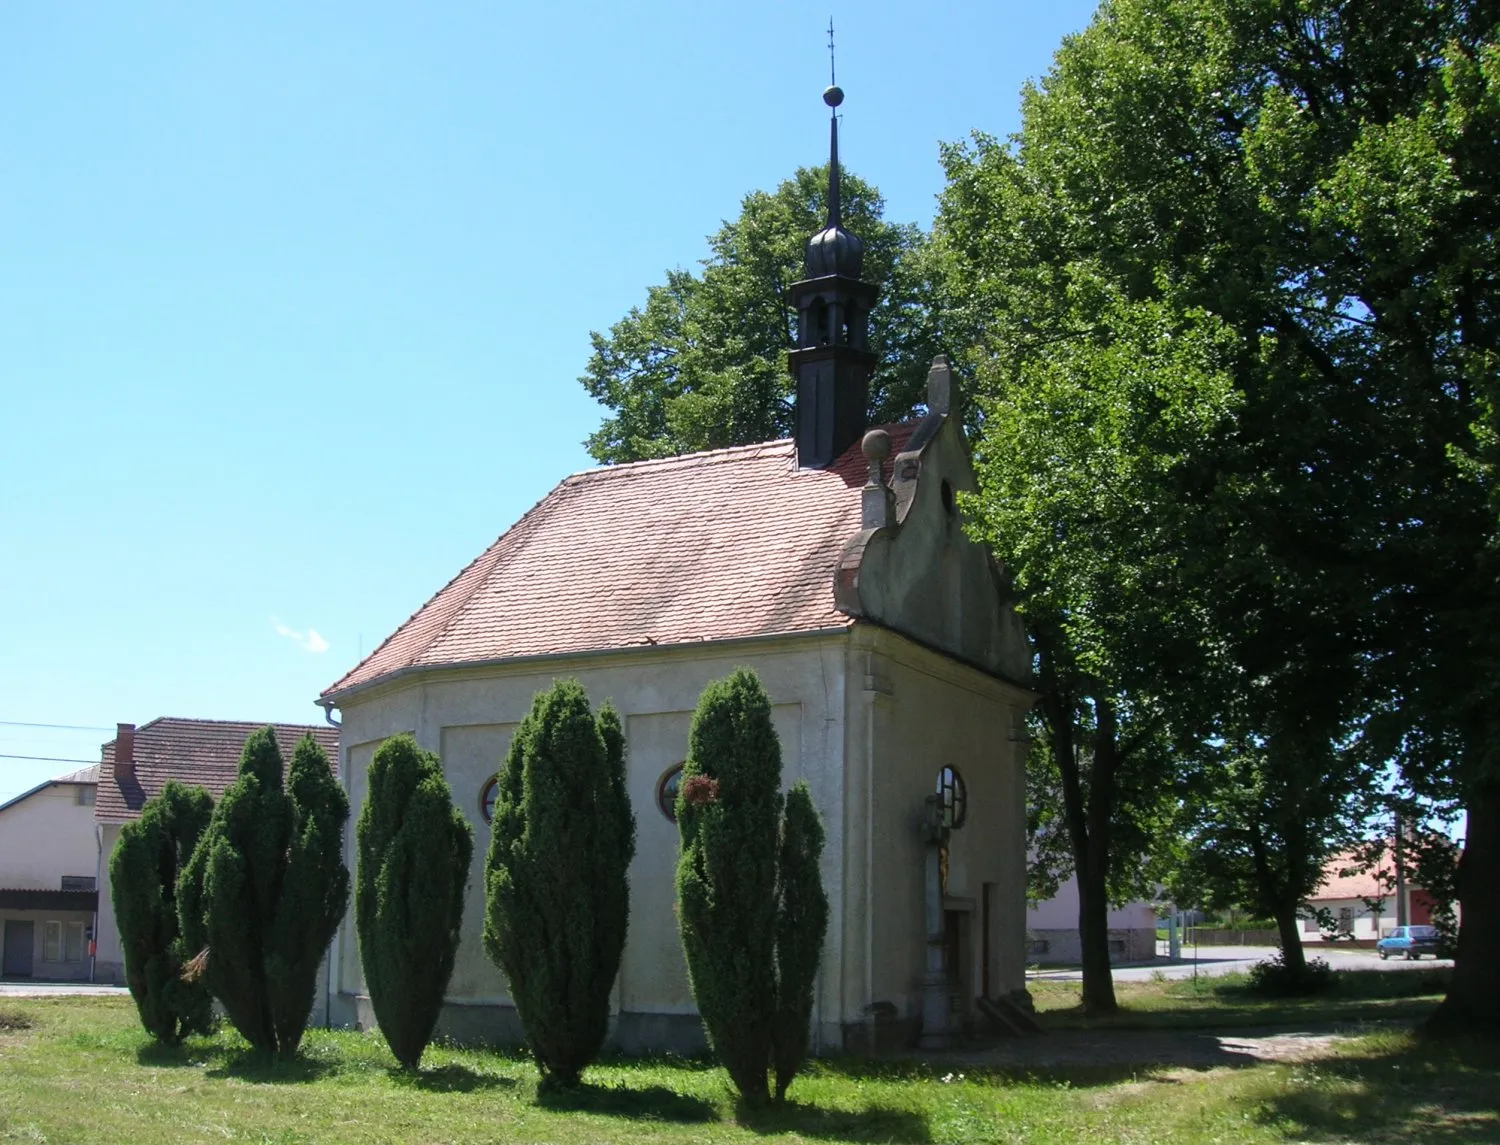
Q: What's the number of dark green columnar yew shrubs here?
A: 5